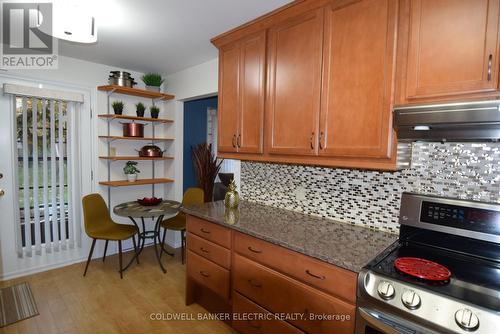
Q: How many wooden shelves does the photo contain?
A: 5